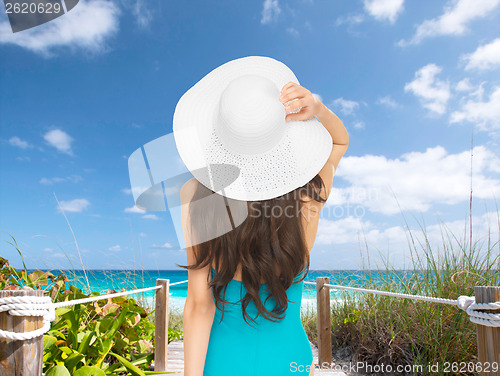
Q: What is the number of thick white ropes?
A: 2